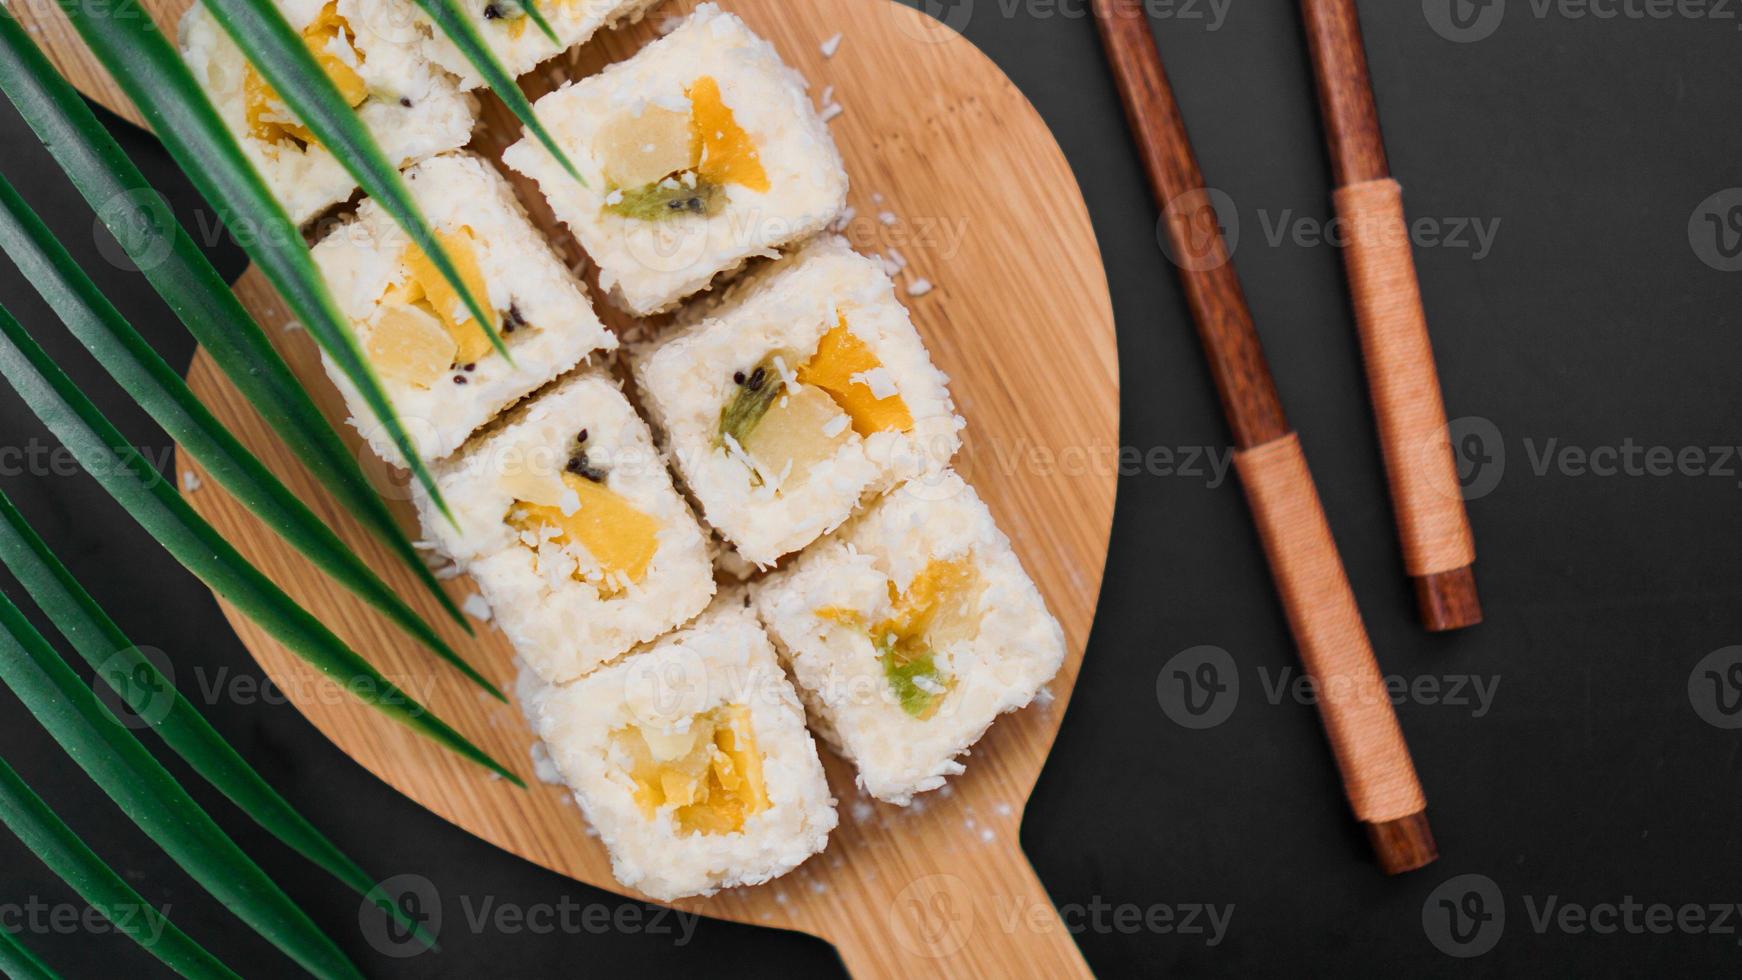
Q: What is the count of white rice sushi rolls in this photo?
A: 8